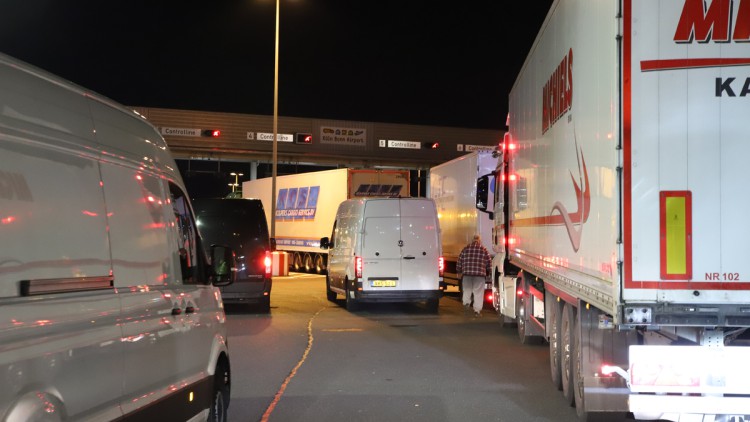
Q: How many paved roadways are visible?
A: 1